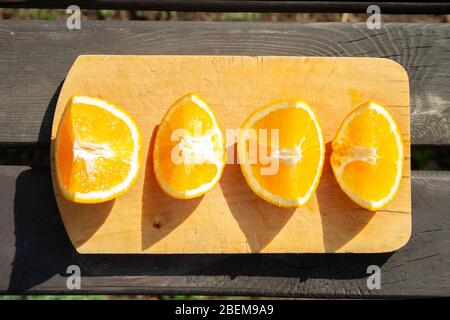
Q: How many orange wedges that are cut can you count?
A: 4